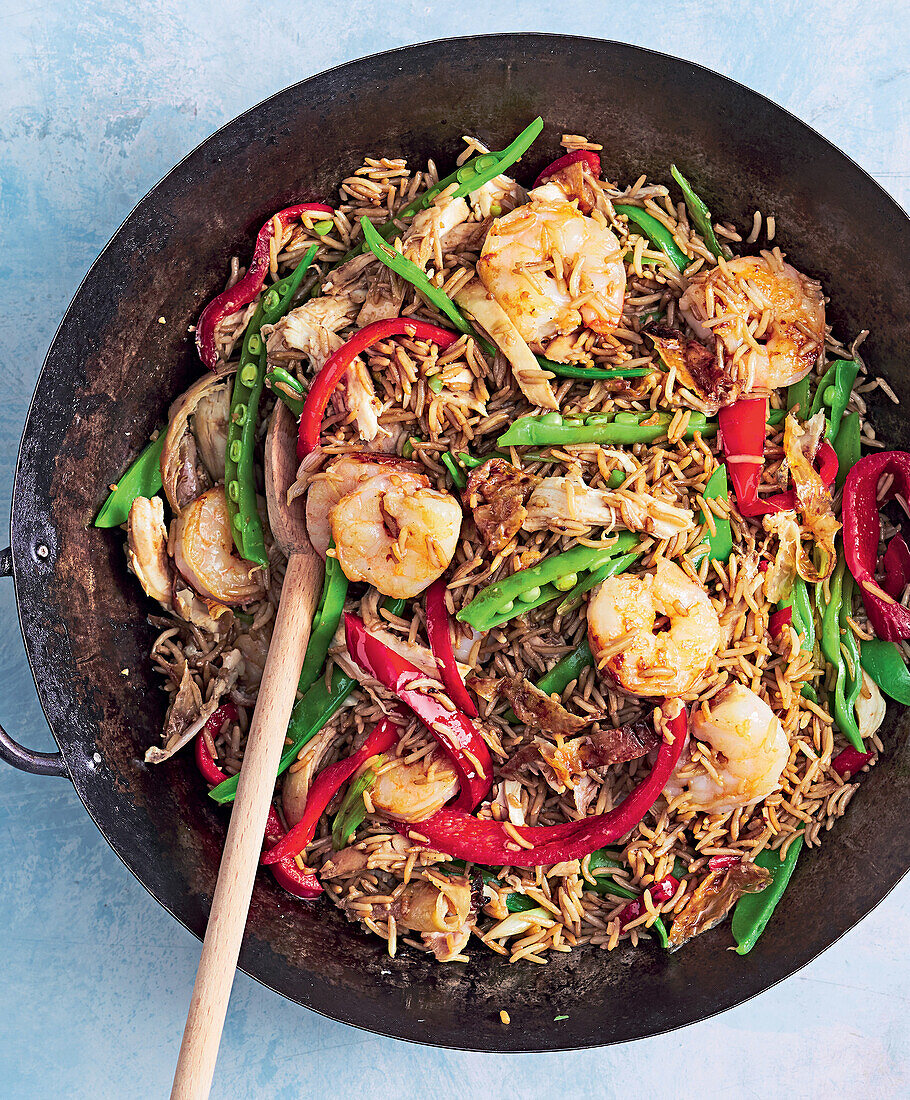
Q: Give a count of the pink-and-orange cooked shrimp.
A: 8